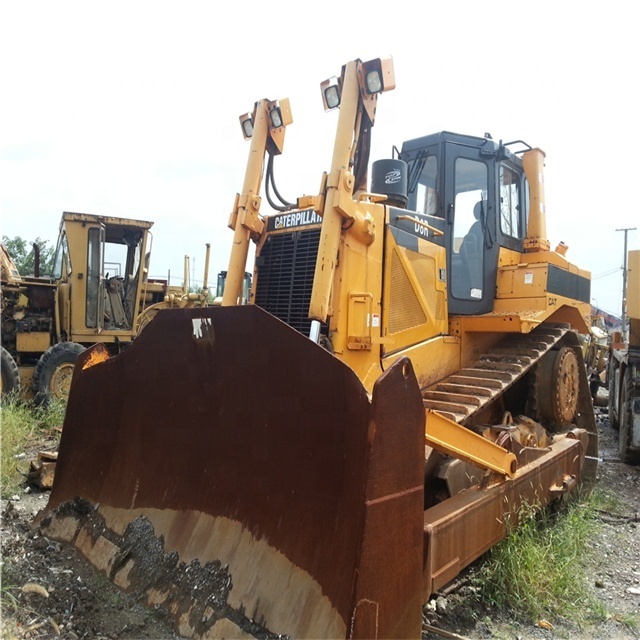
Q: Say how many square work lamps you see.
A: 4